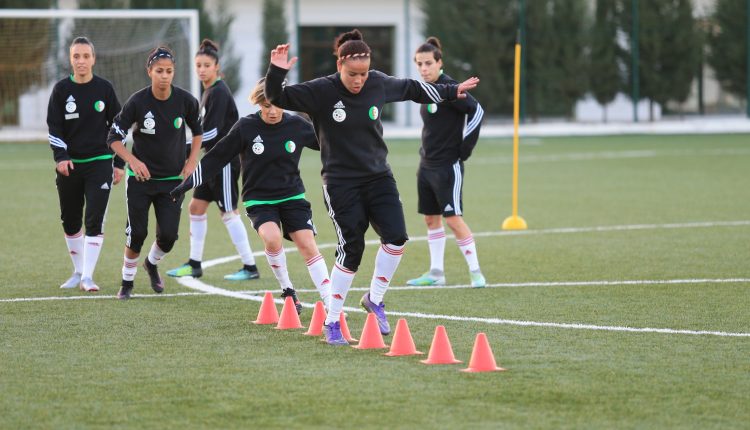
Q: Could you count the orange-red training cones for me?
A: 8